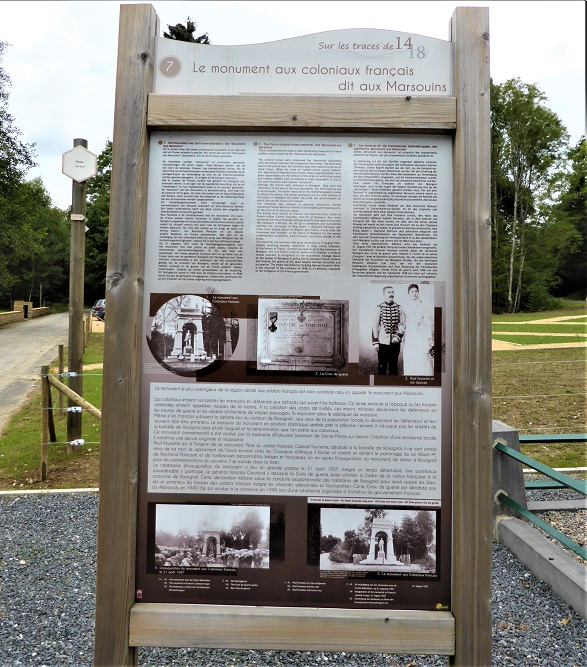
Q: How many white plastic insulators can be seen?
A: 3